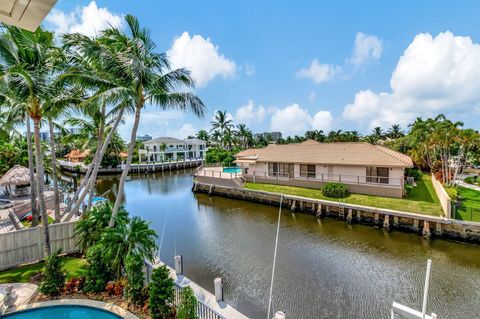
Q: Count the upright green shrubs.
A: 5